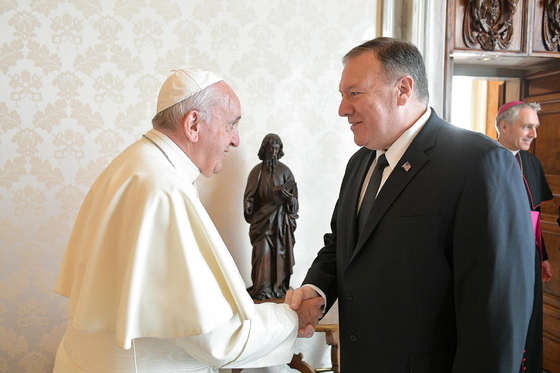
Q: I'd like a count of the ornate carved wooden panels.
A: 2